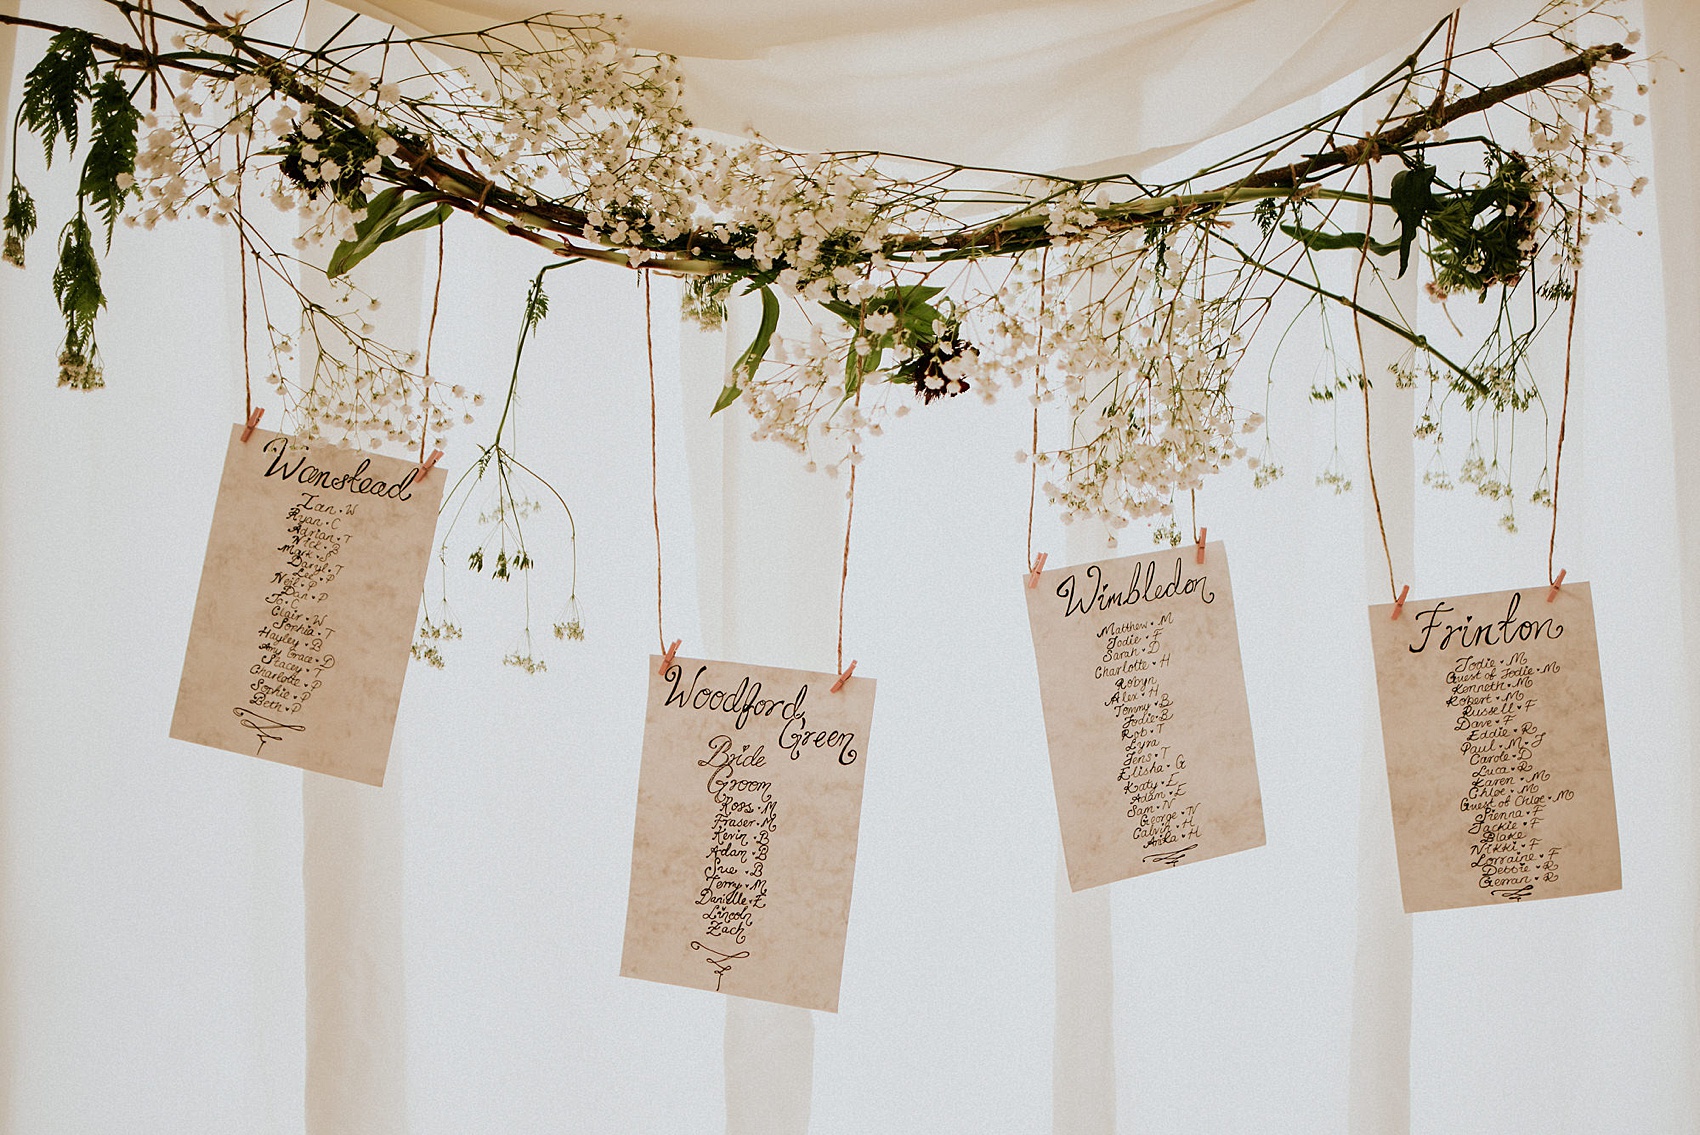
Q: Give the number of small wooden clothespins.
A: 8